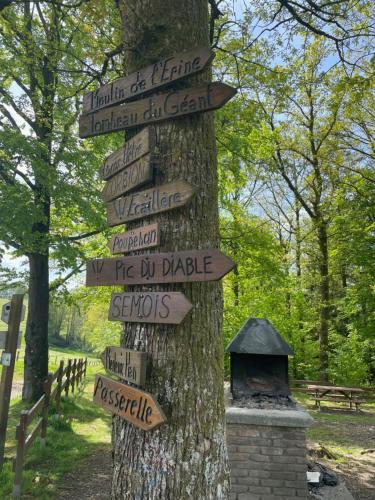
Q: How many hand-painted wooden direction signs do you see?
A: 10